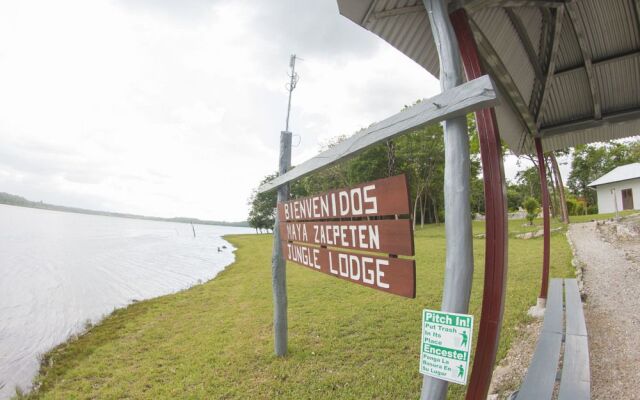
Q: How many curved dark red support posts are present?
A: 2